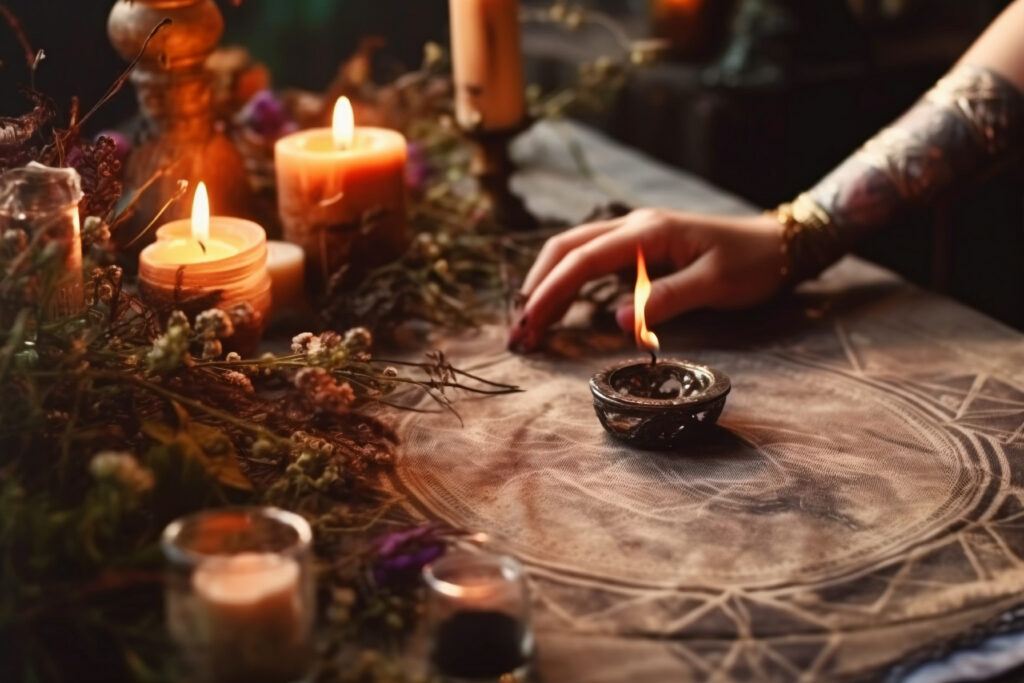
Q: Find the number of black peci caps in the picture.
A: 0